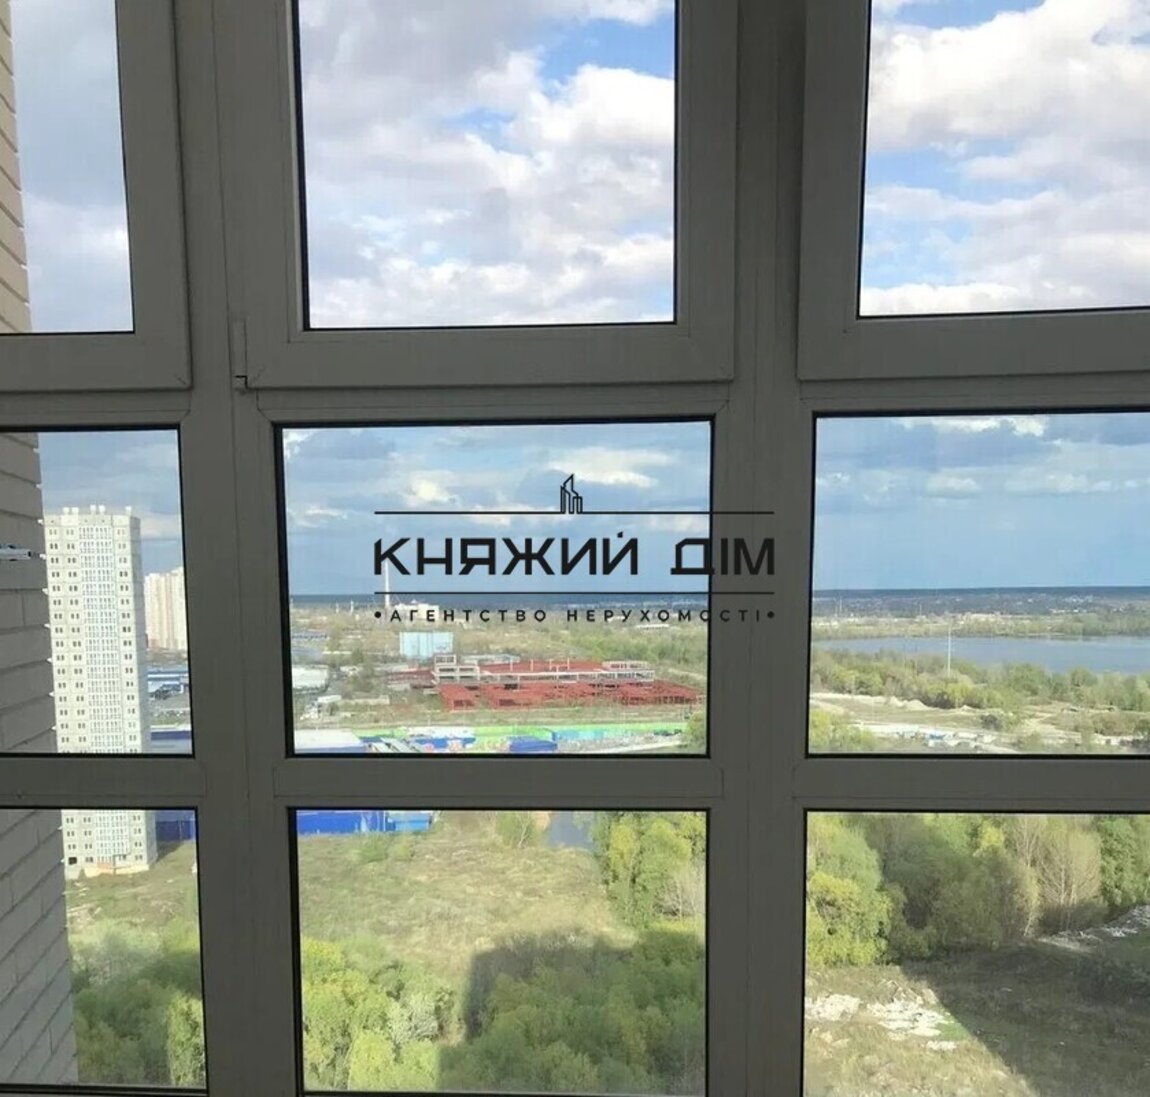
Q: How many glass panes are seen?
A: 9